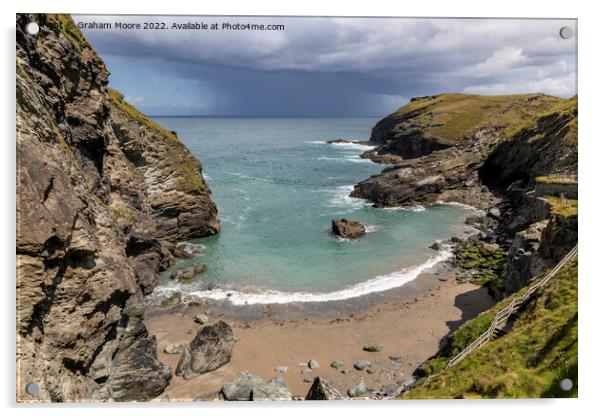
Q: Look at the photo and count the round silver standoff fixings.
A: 4